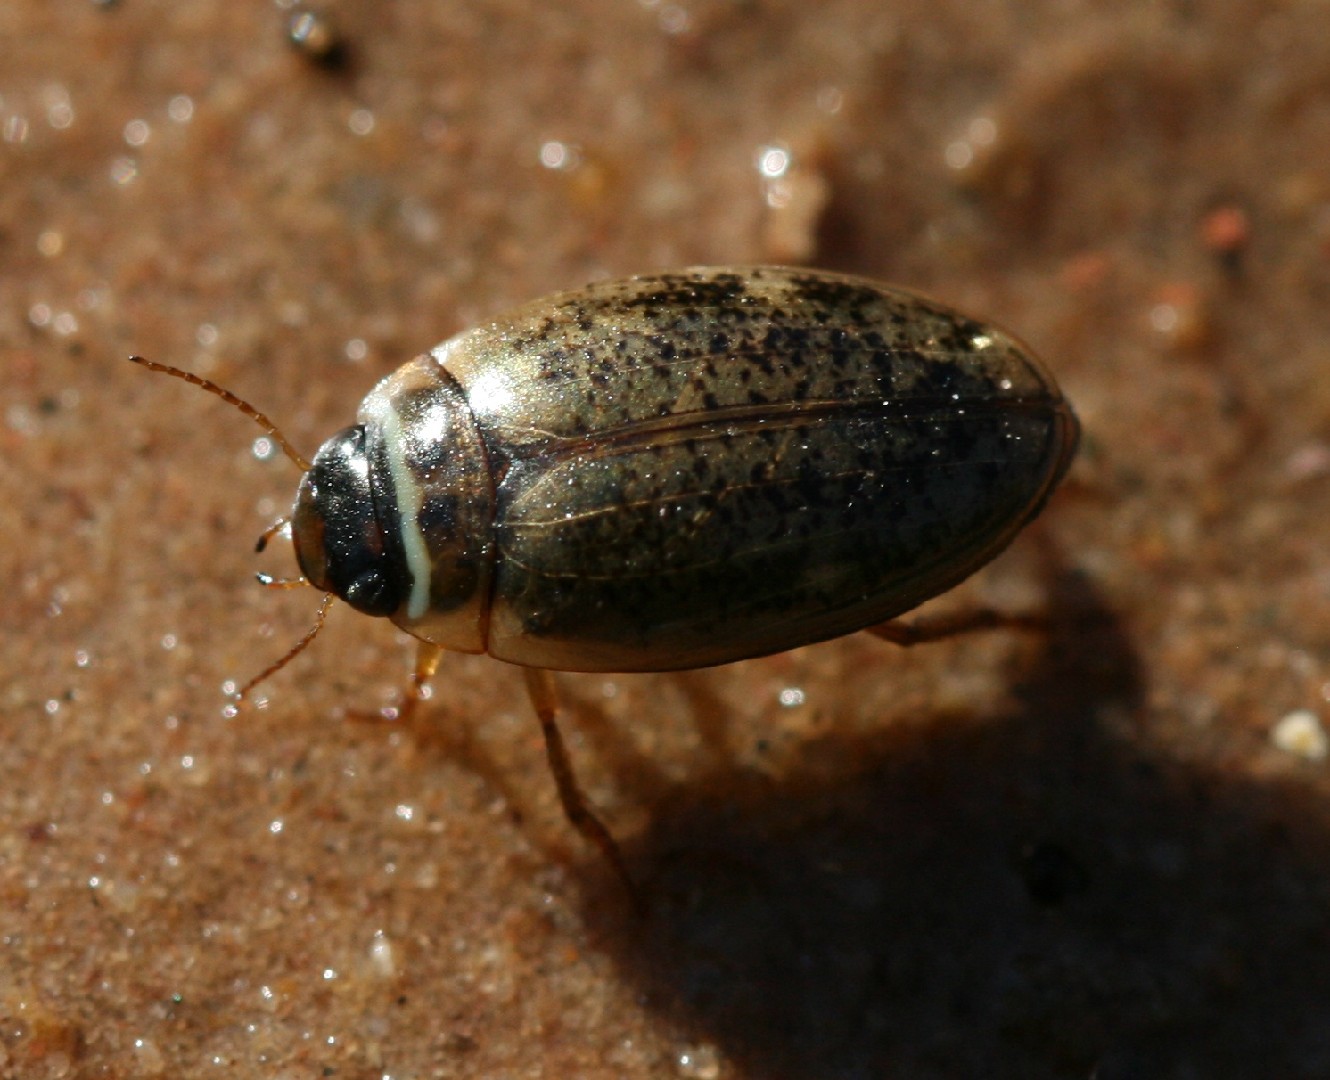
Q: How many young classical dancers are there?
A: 0